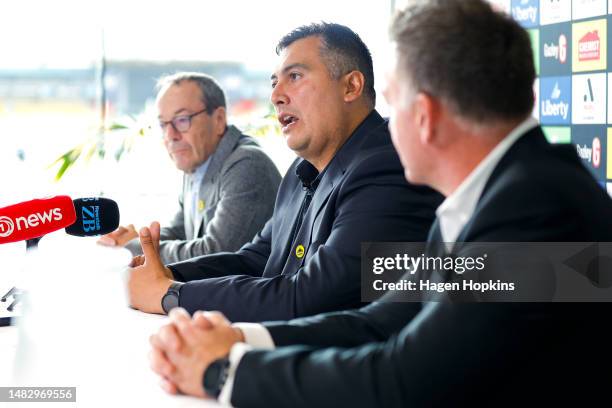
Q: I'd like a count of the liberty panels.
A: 2